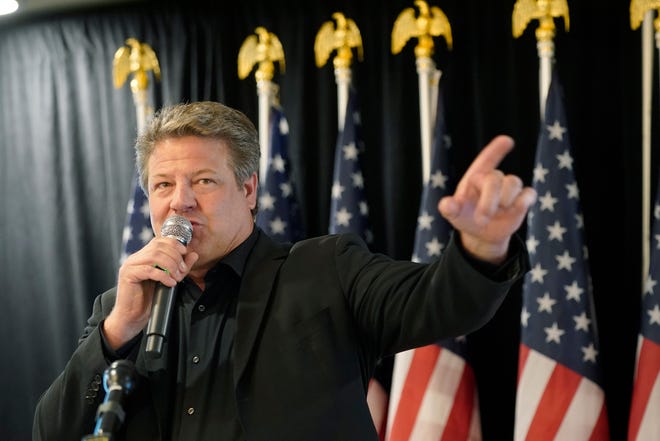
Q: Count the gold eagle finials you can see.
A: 6